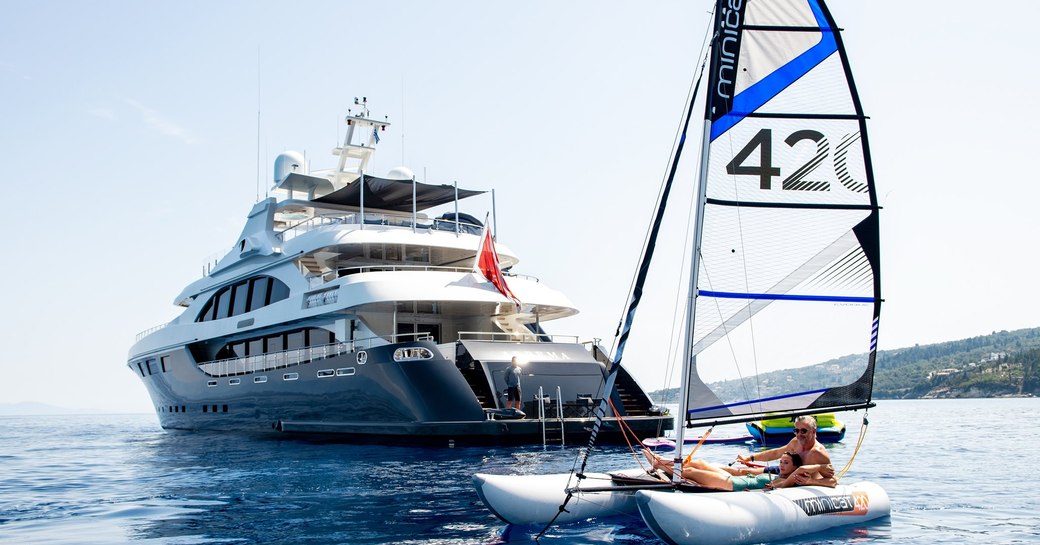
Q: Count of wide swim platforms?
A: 1